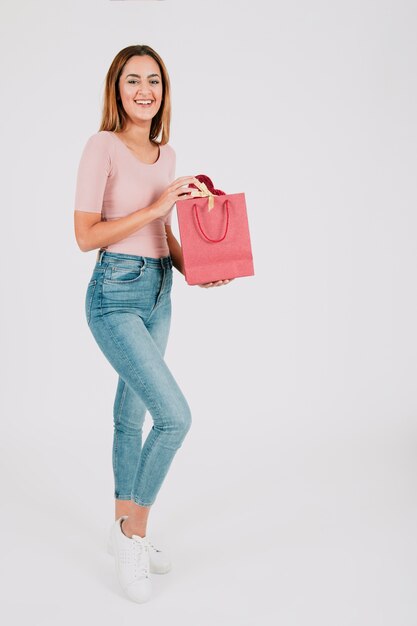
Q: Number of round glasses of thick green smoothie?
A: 0